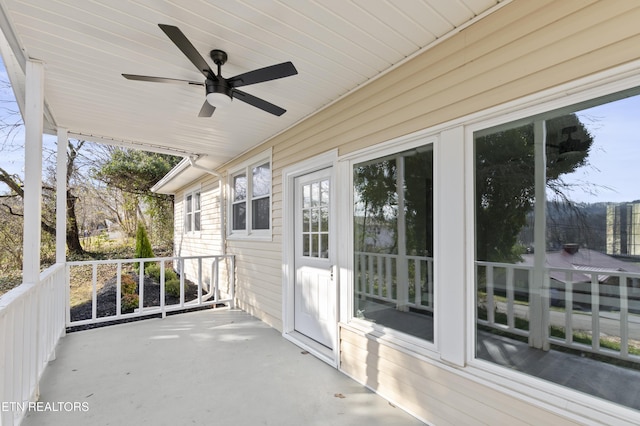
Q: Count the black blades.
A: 5